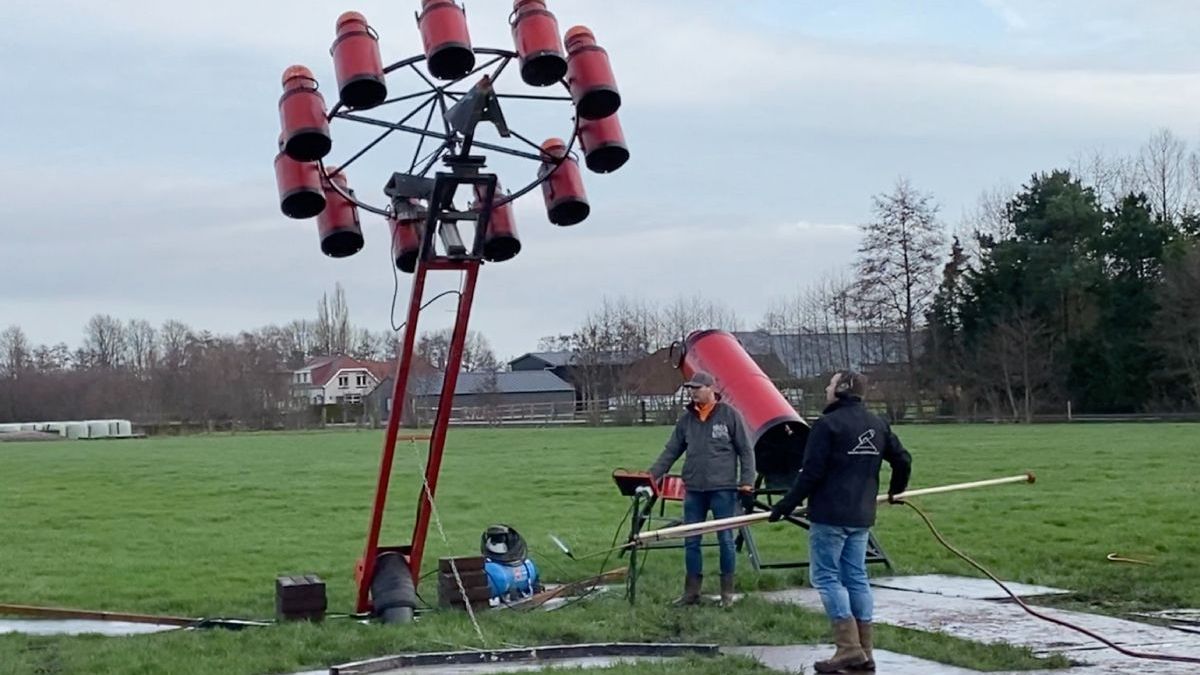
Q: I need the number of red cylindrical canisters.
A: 12